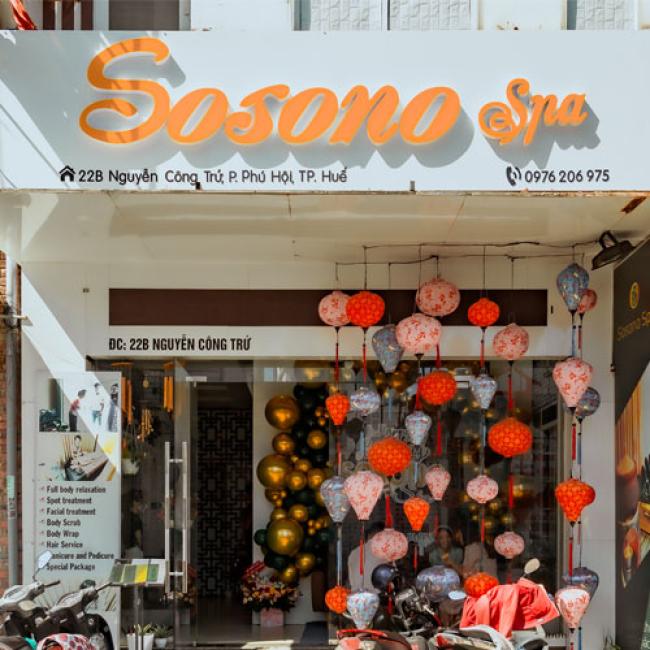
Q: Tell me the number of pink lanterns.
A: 12